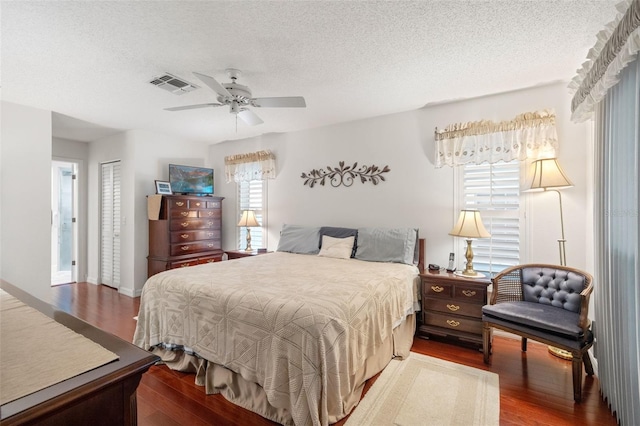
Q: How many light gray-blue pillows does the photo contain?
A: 2